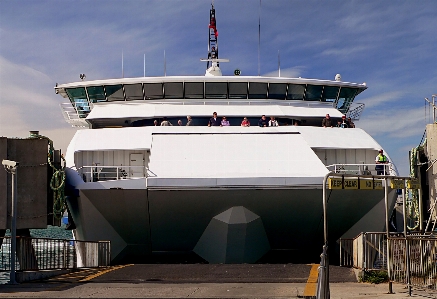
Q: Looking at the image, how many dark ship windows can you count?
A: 15